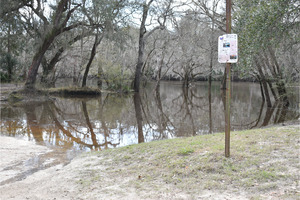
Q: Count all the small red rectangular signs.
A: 0